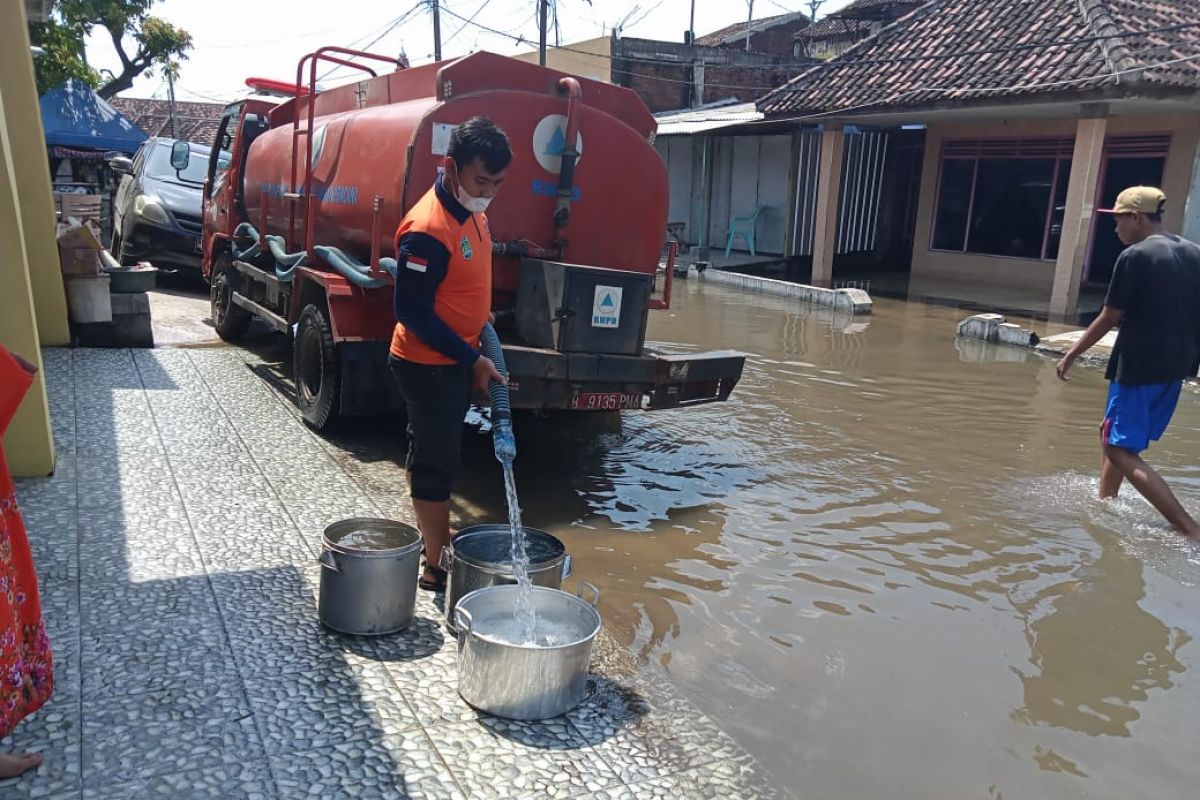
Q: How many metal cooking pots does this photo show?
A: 3